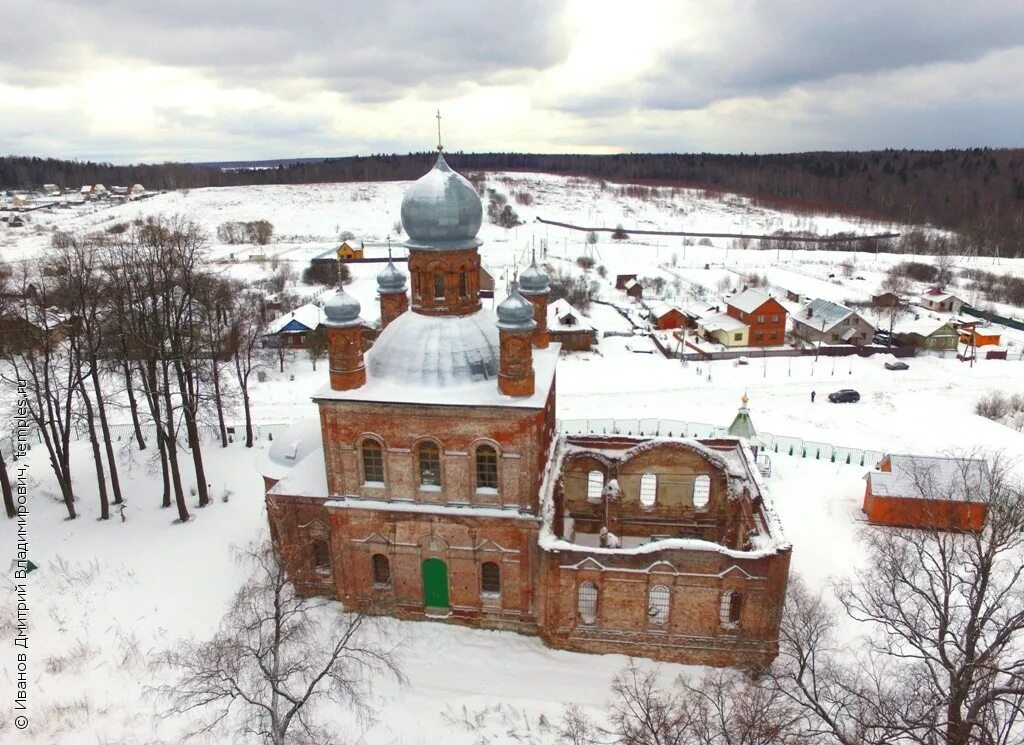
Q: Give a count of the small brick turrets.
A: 4